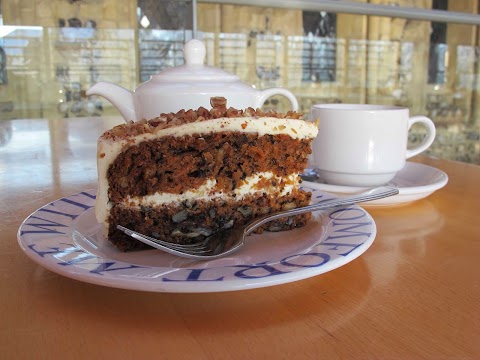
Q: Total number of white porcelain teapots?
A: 1